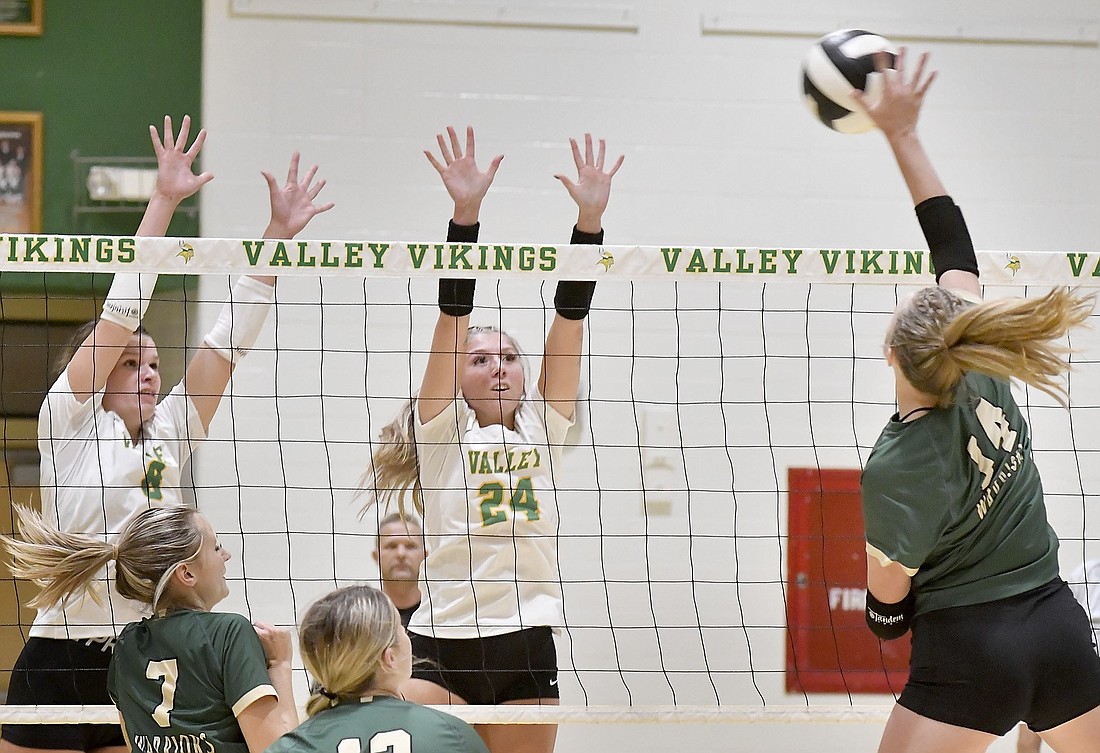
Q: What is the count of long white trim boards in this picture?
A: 2